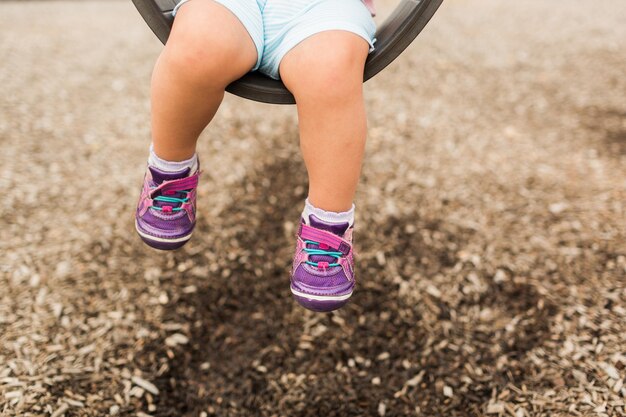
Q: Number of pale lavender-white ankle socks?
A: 2